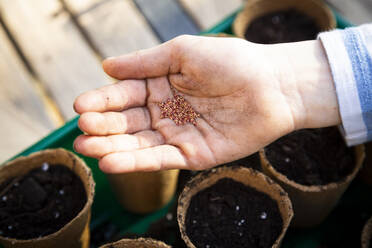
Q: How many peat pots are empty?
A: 0